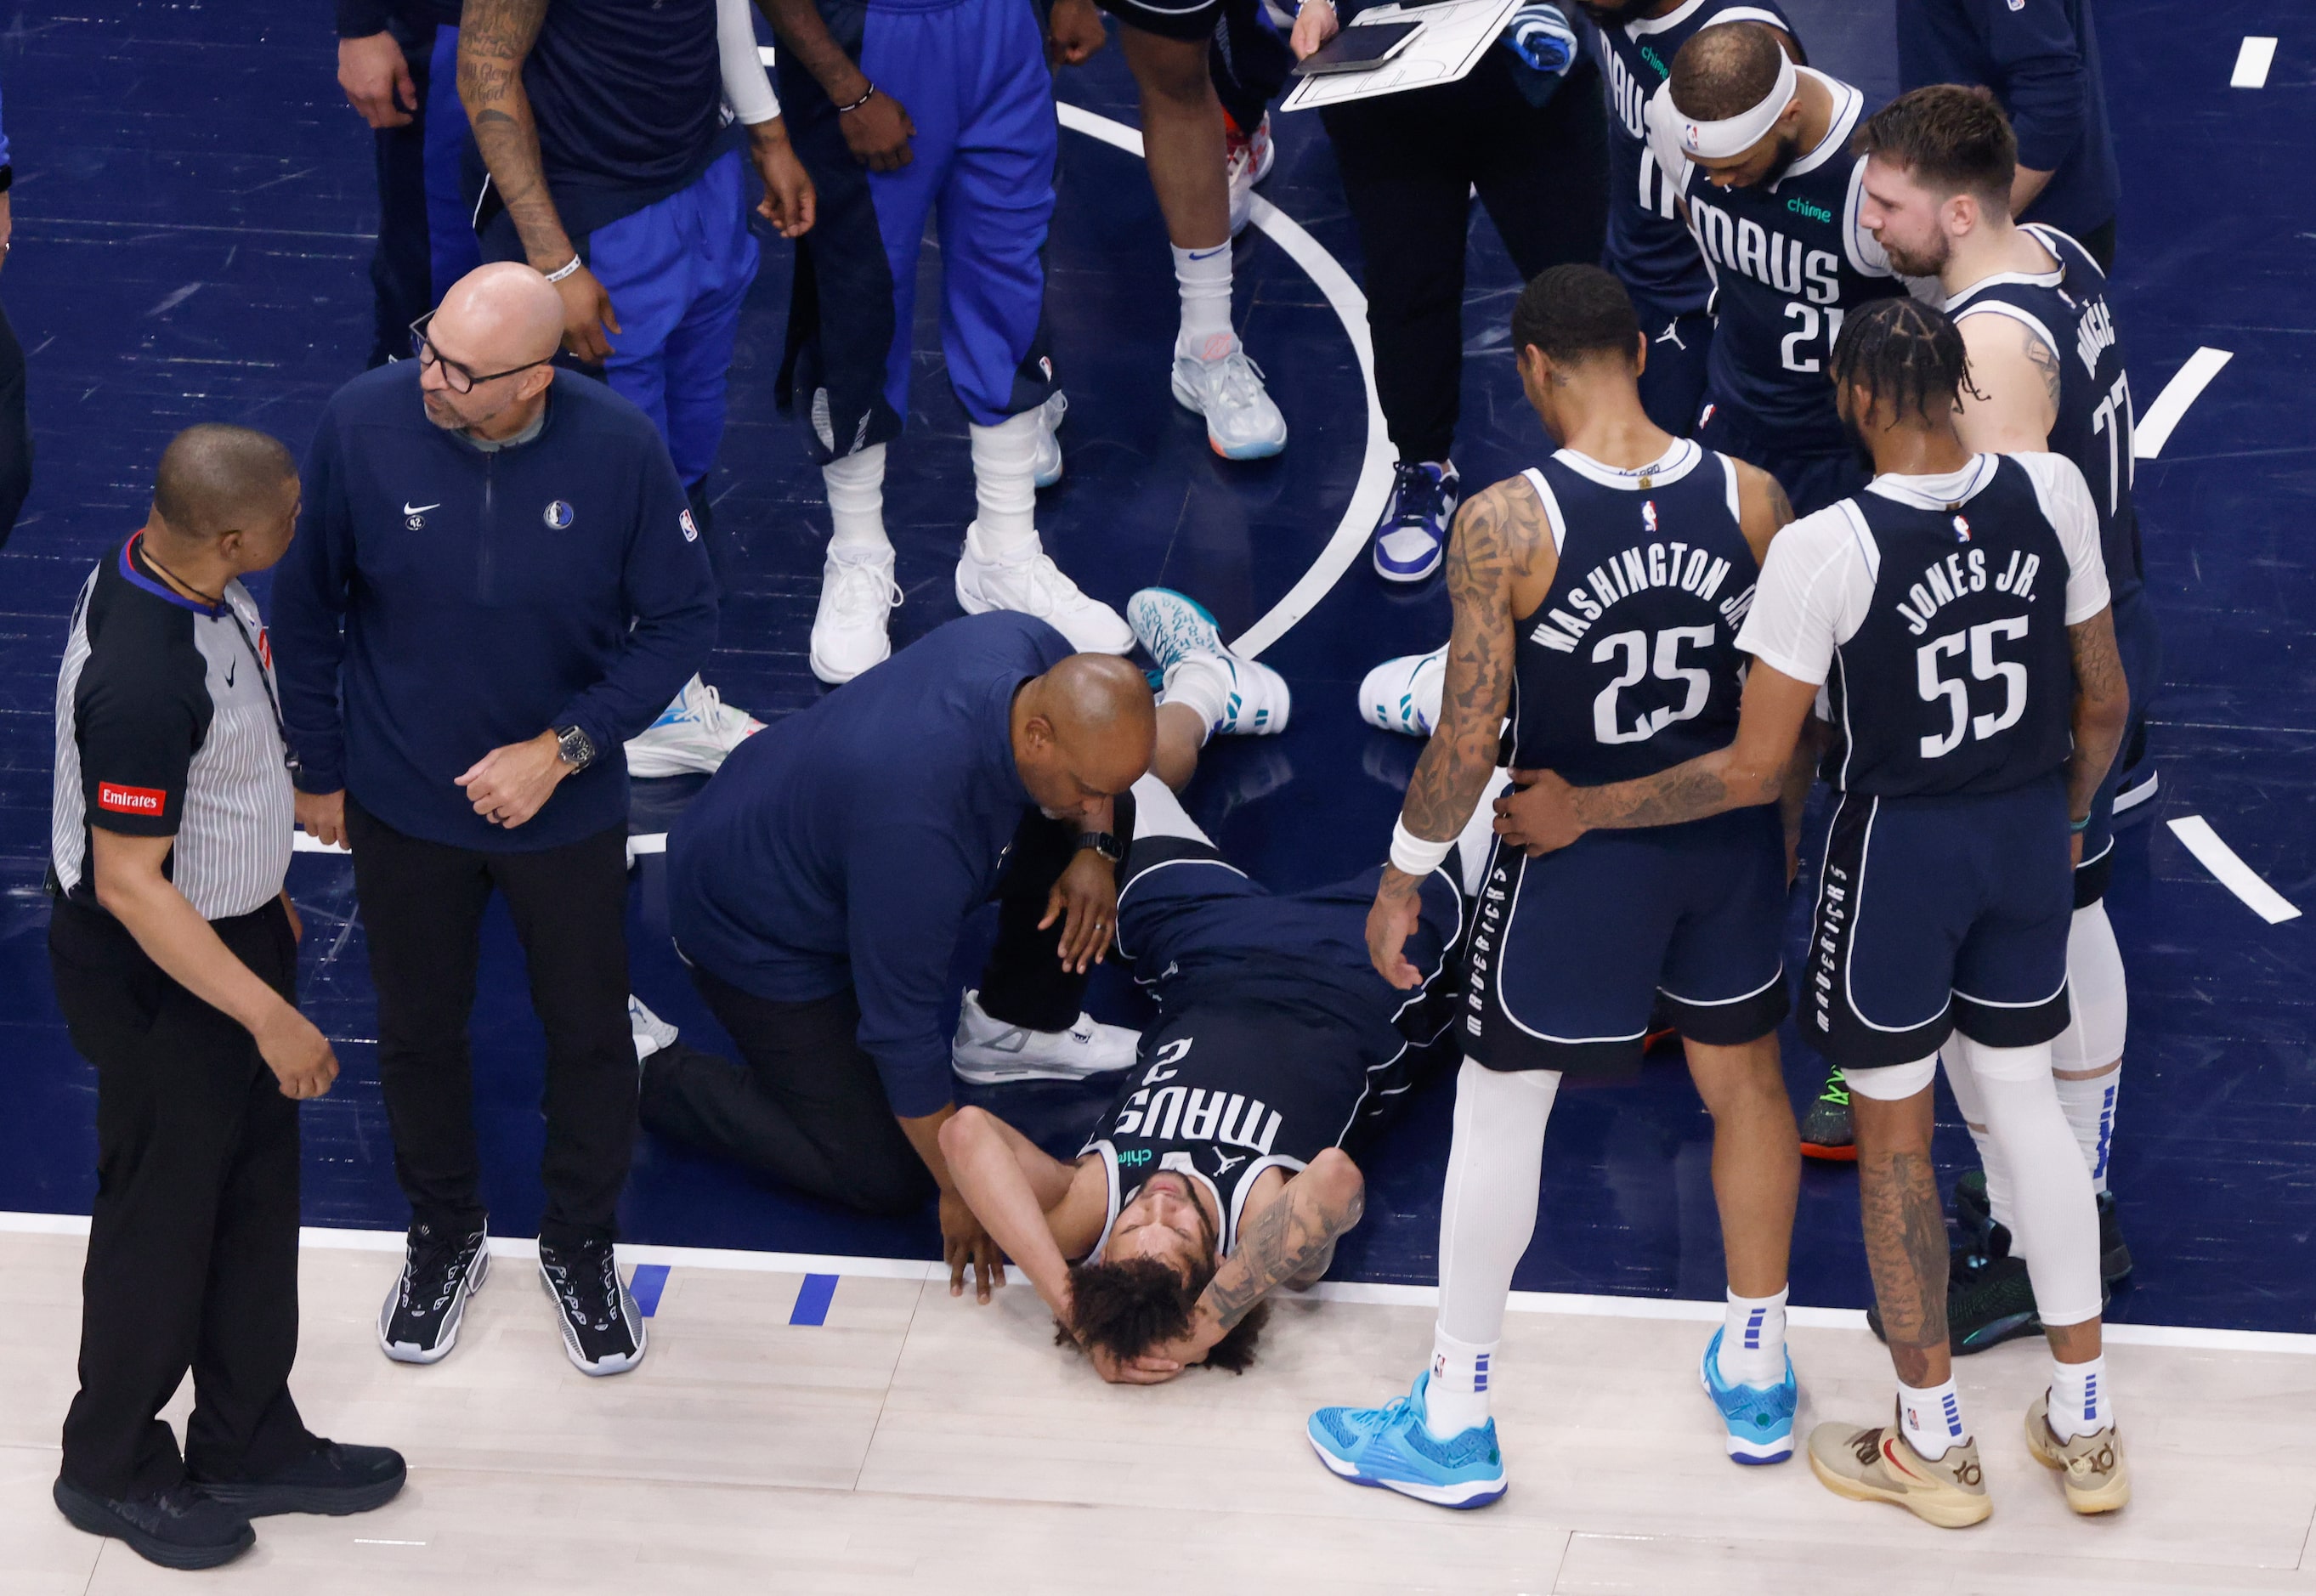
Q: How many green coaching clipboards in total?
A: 0